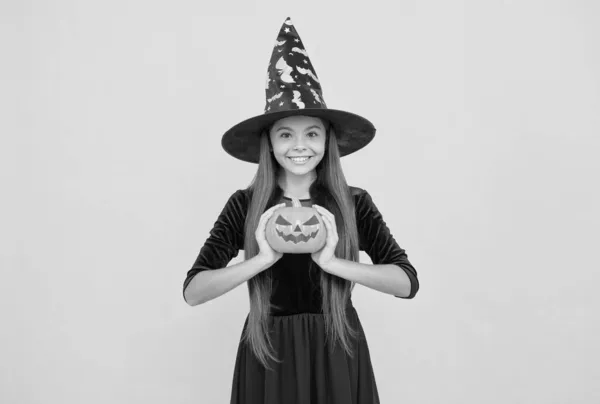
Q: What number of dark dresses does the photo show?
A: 1